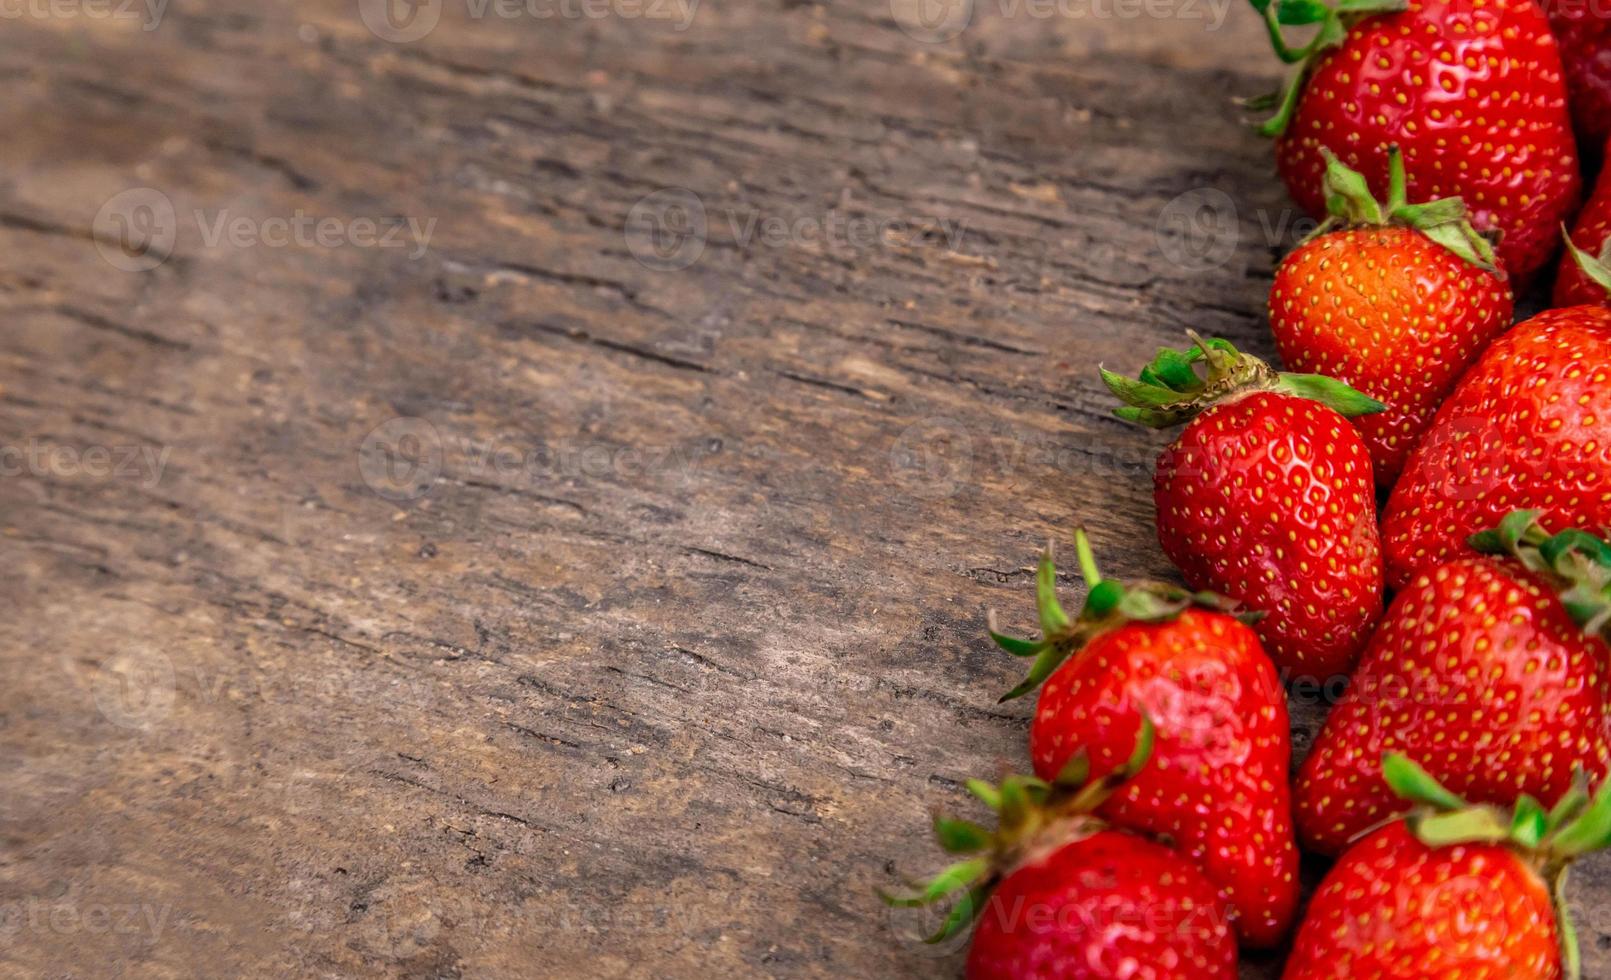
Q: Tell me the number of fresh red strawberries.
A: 10